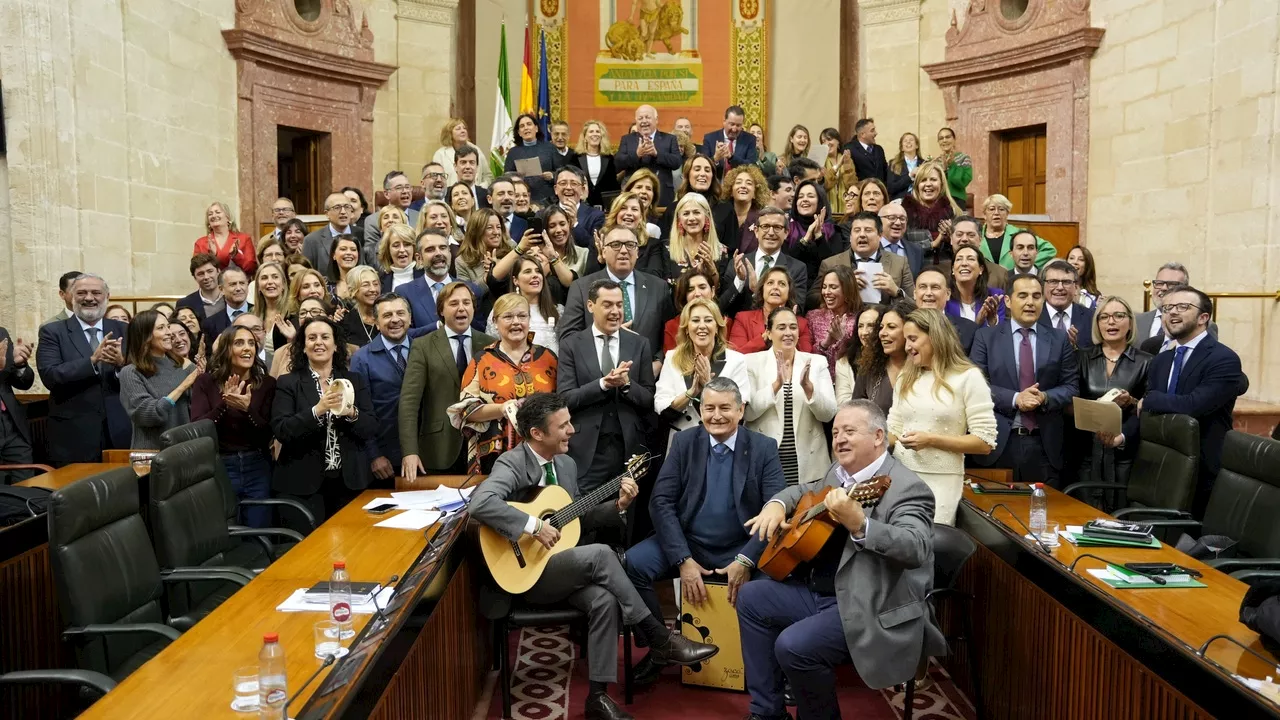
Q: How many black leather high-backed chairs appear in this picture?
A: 5